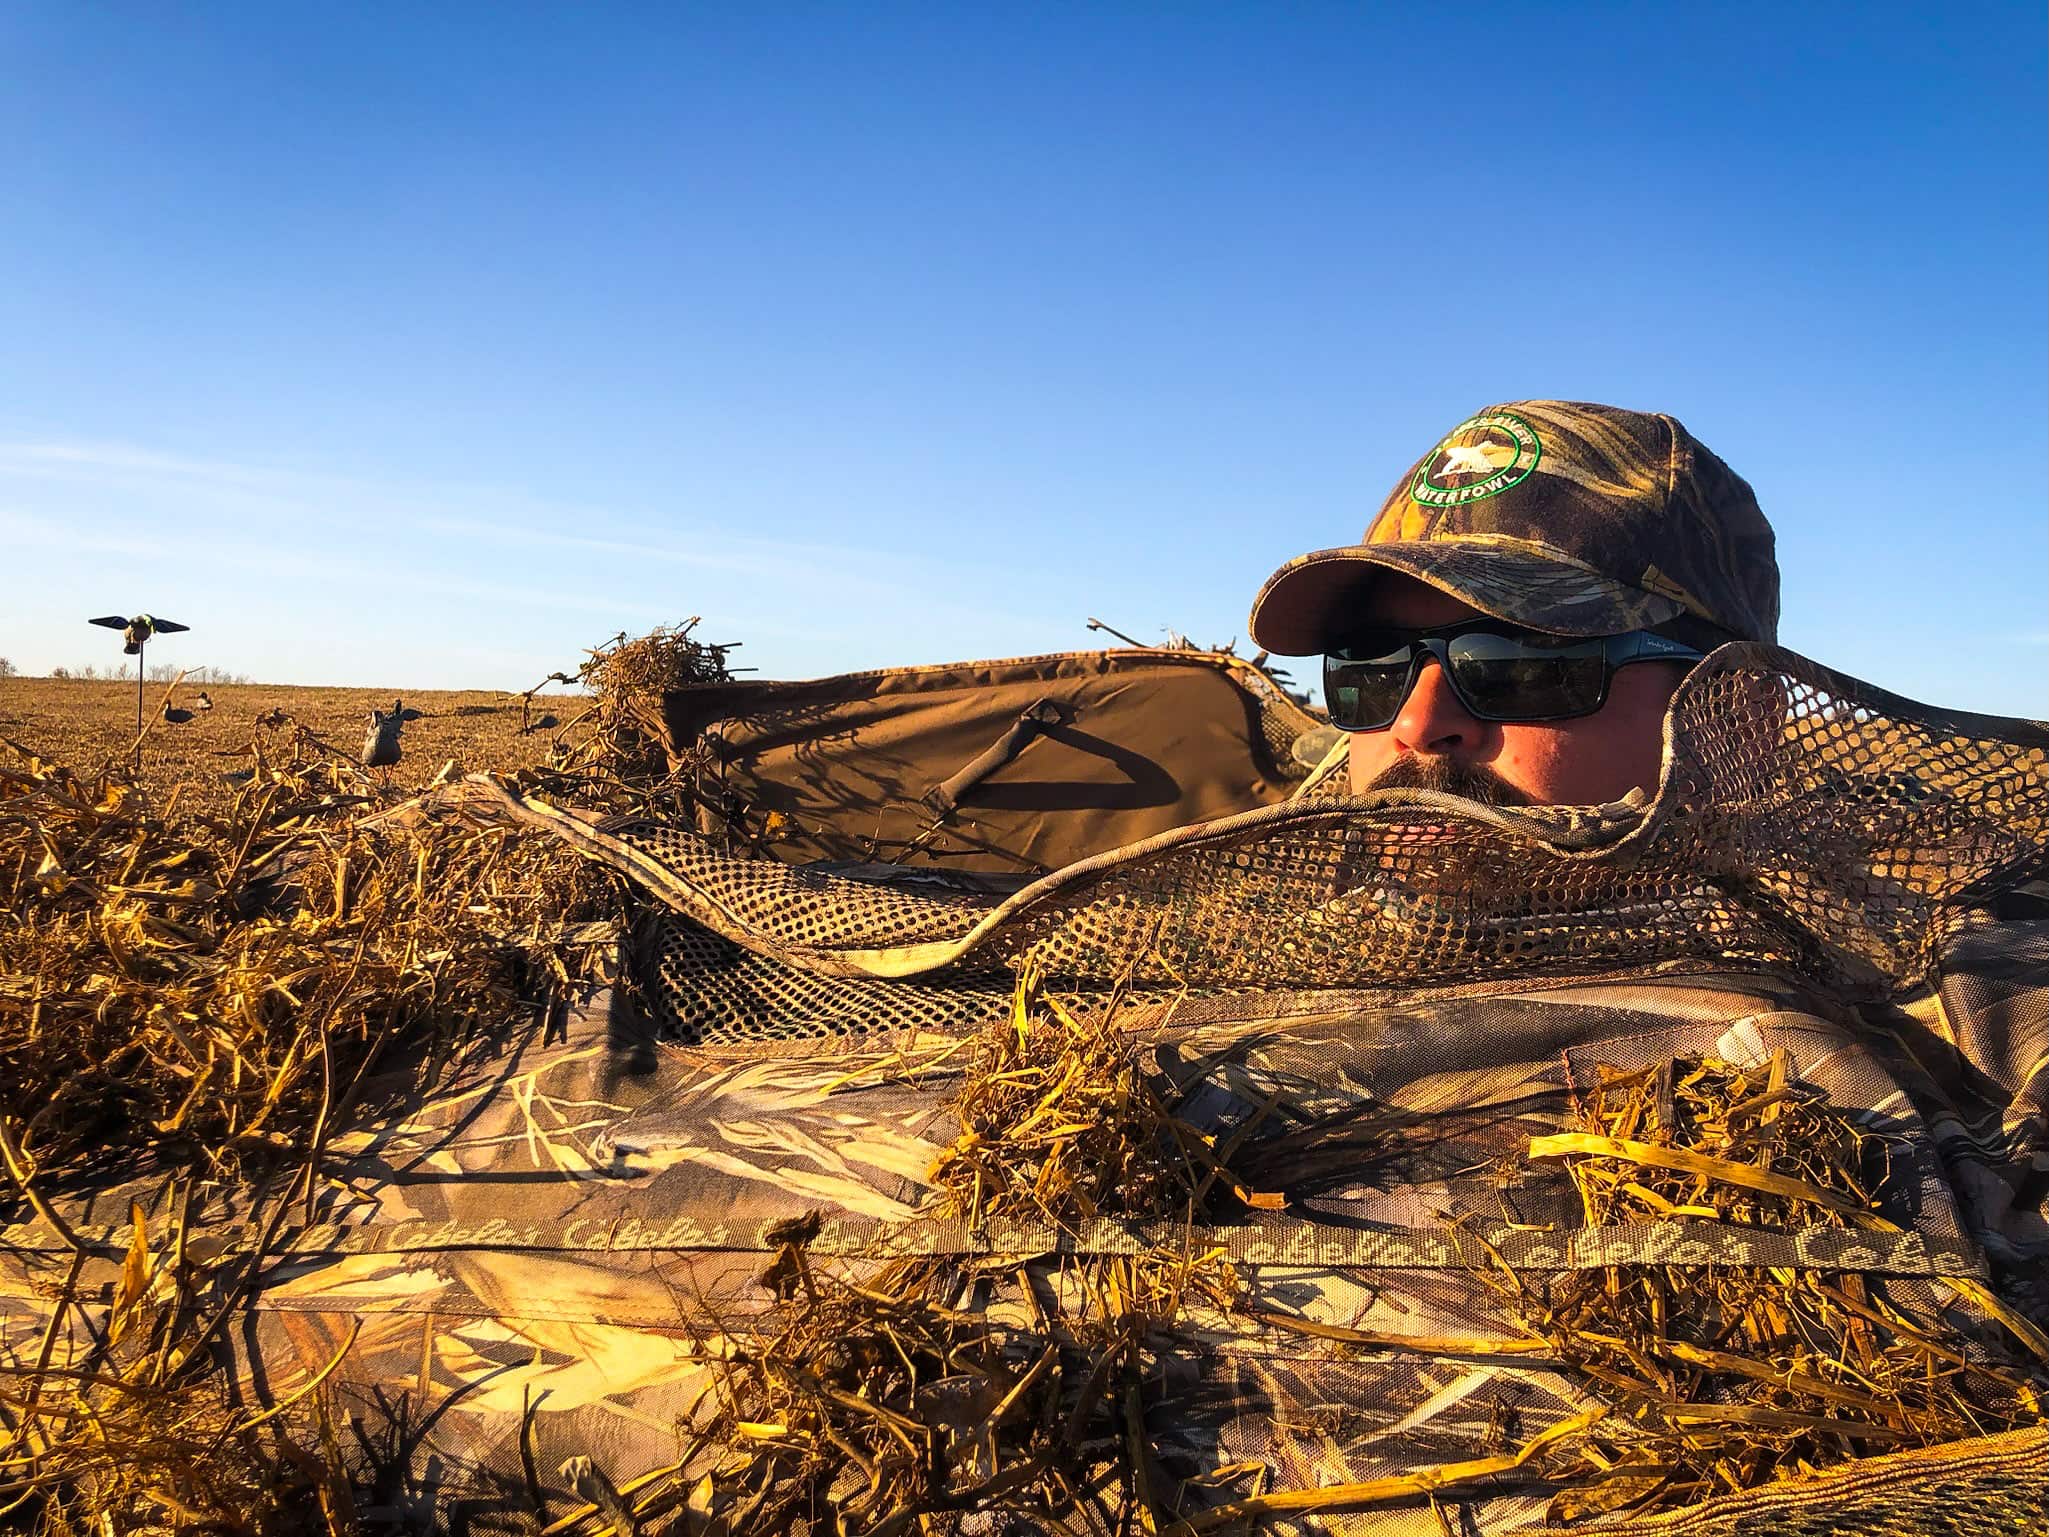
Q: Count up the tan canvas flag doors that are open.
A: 1